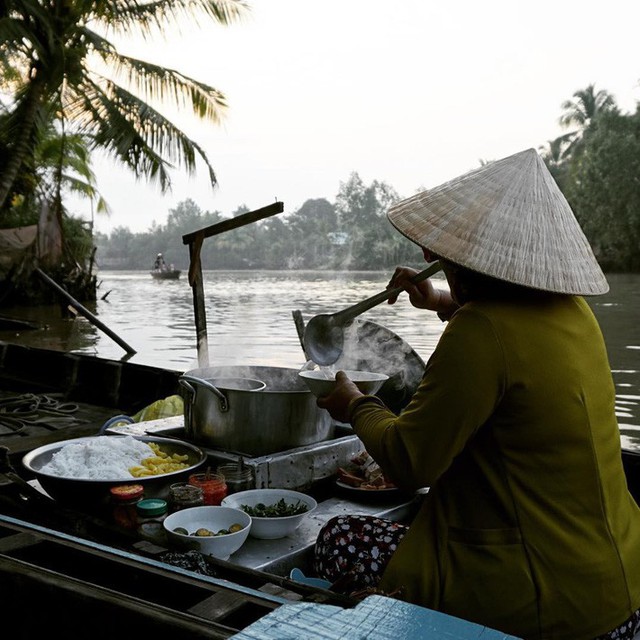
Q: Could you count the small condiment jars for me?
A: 5